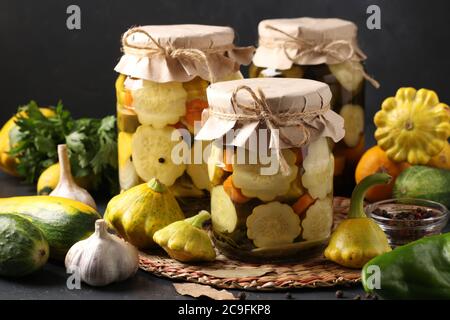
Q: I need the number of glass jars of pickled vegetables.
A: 3